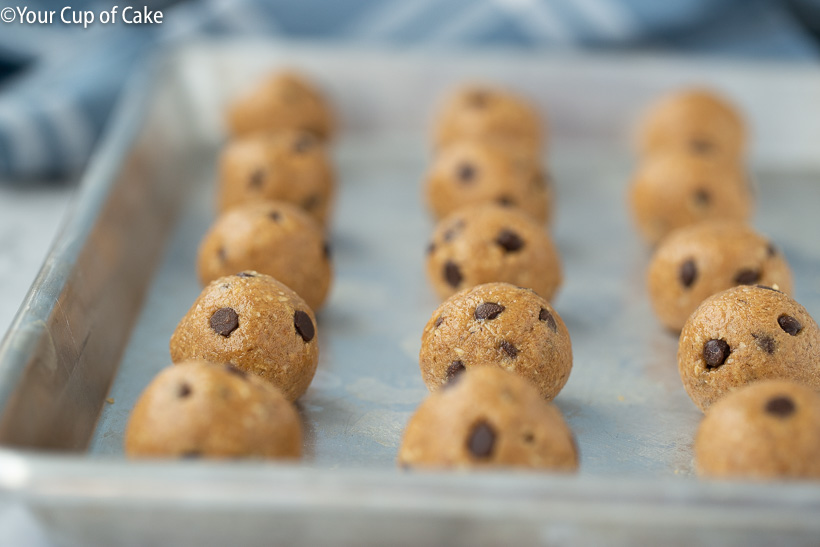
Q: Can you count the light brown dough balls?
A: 15